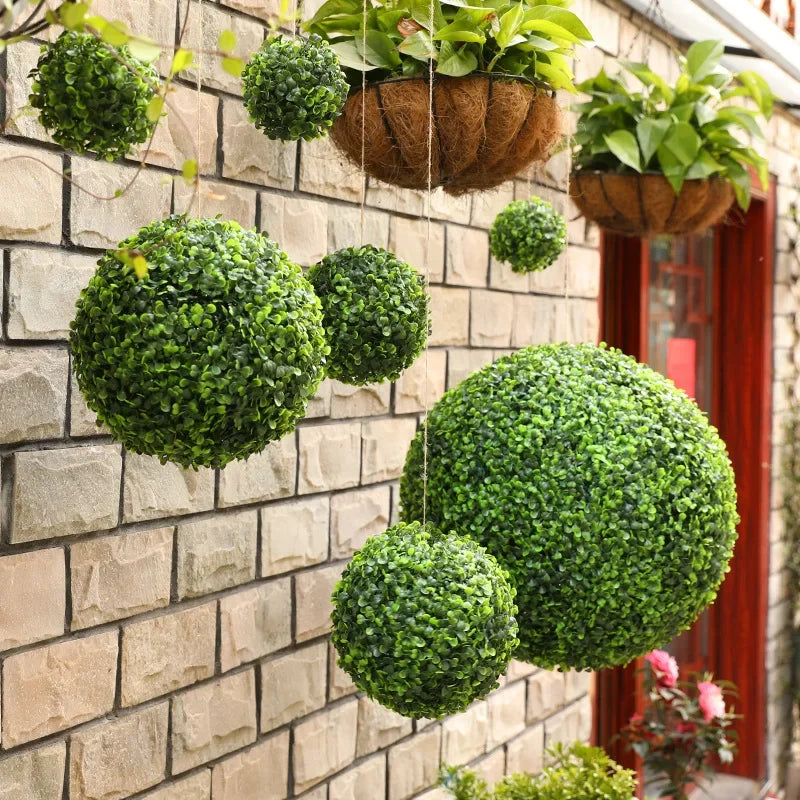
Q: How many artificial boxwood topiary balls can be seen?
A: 7